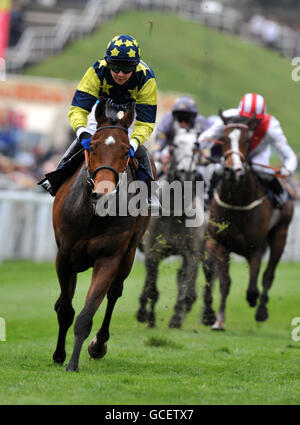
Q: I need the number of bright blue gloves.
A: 2